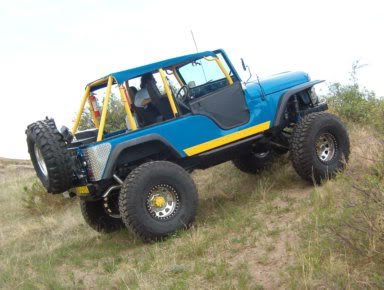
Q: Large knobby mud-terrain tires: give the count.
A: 5